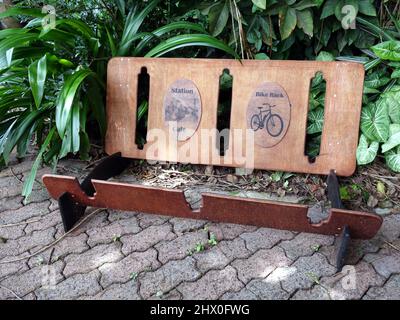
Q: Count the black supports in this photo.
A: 2